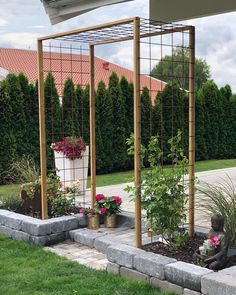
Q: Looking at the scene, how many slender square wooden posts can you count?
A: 4